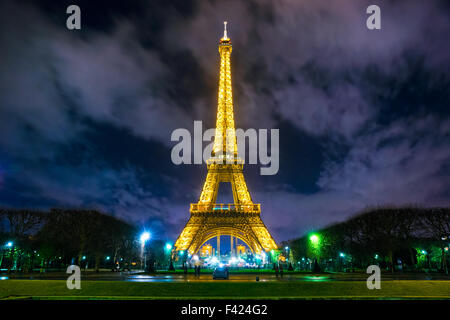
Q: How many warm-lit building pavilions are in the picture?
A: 2